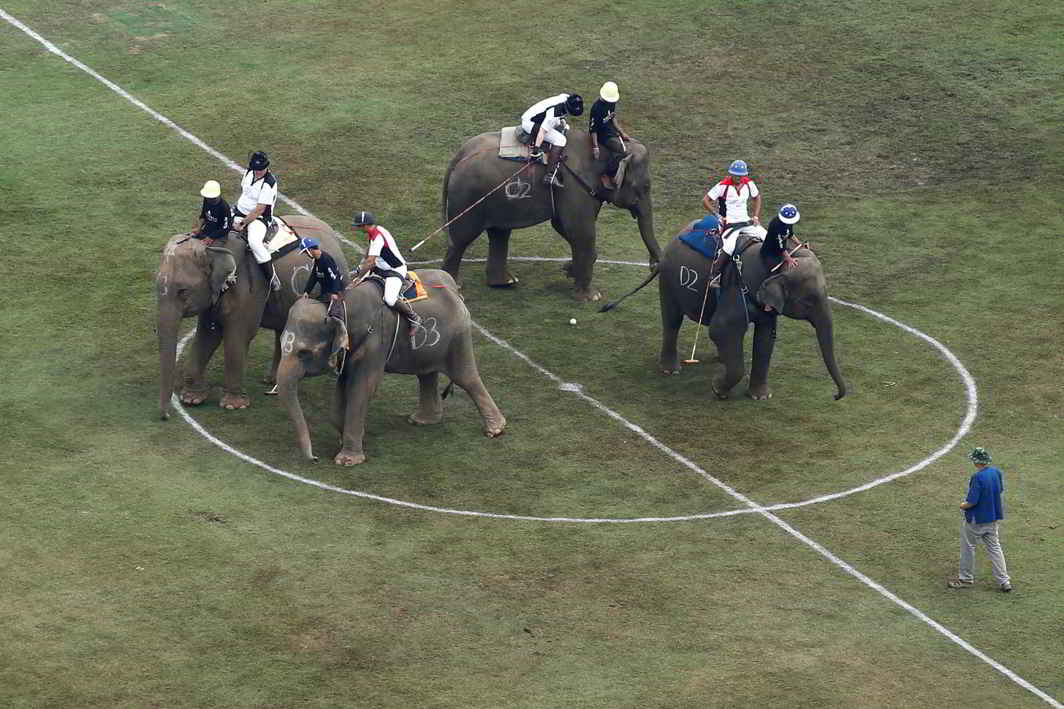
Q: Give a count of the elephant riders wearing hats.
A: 8